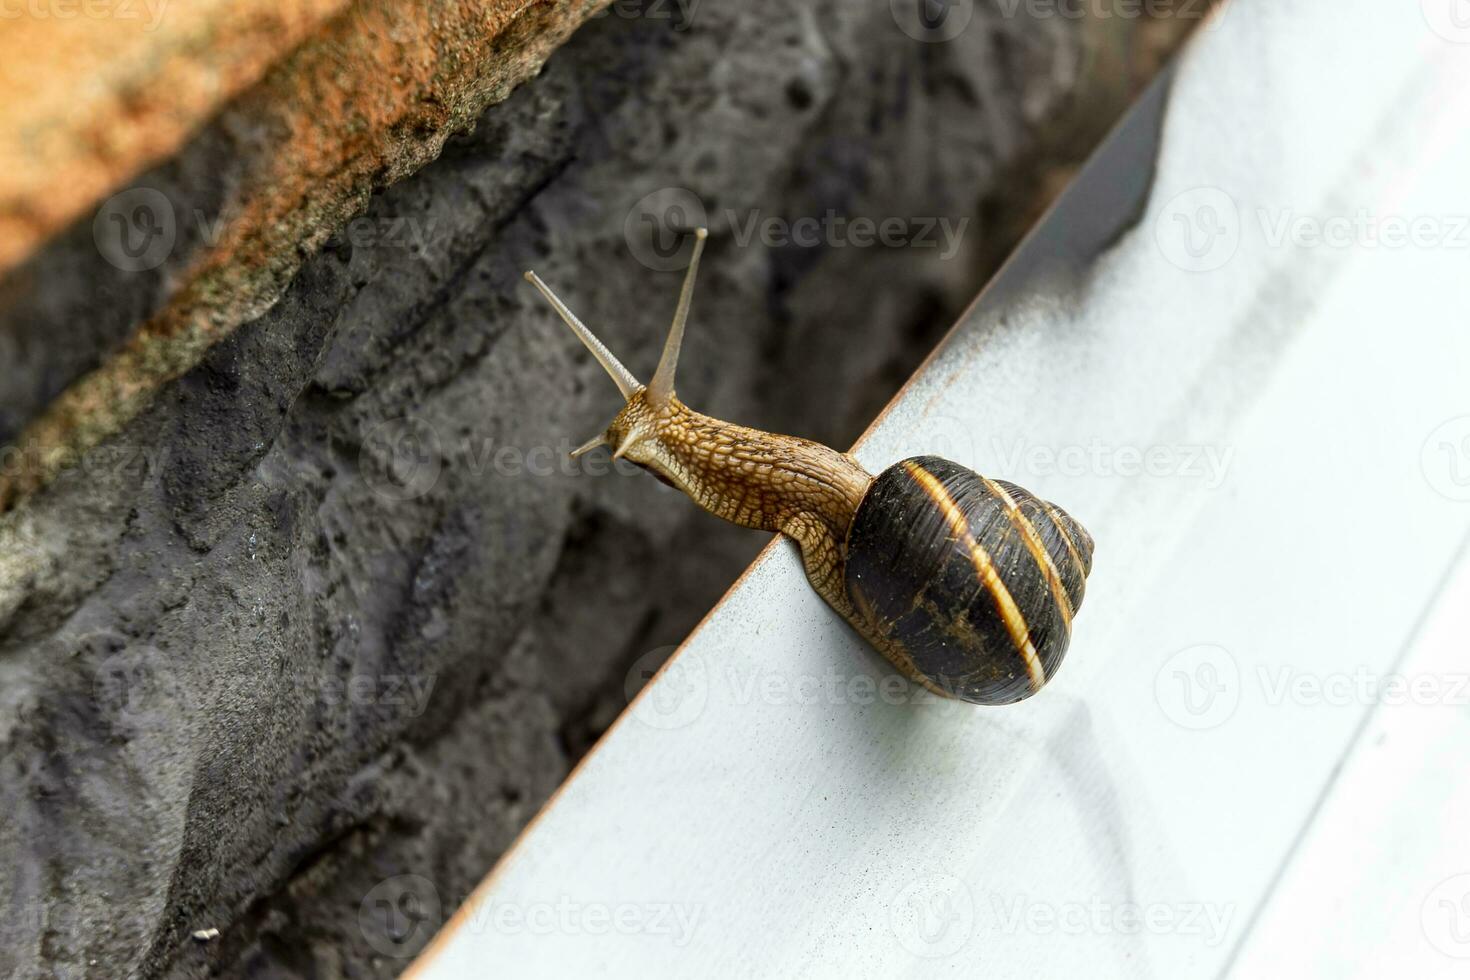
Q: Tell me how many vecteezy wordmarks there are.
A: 15